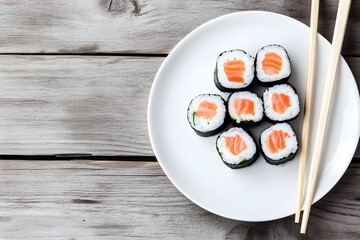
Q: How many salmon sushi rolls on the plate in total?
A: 7